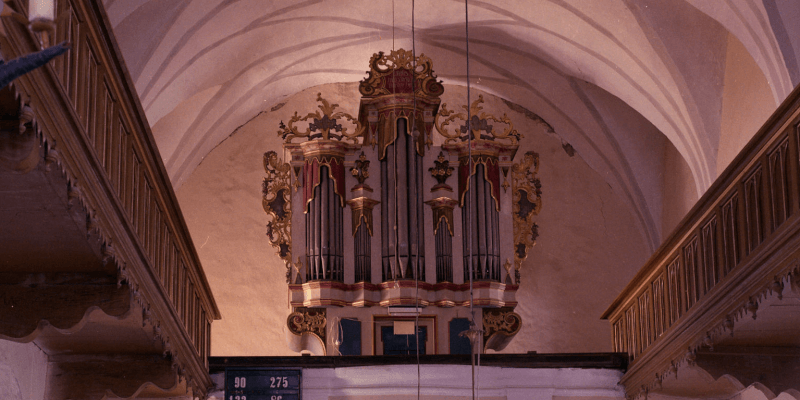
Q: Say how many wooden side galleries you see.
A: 2